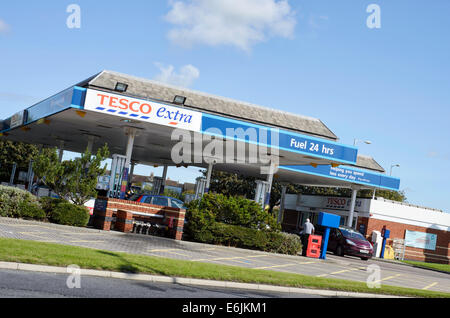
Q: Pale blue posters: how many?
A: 1